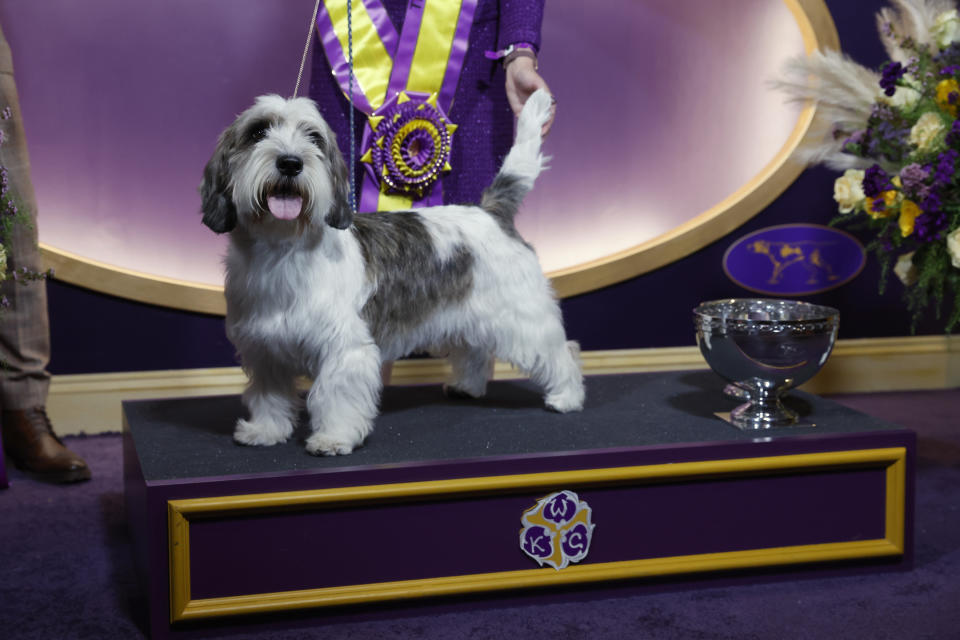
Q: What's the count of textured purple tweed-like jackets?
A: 1